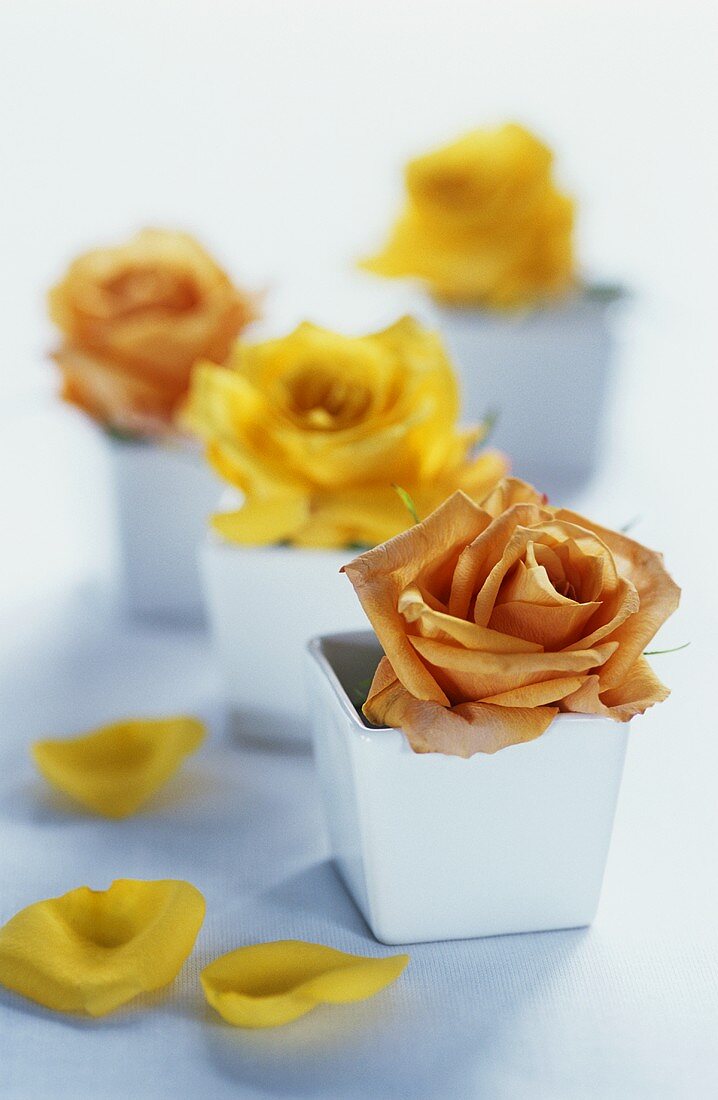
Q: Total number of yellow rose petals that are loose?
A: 3